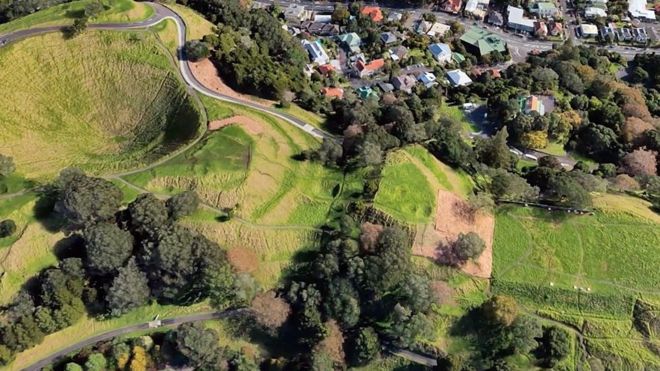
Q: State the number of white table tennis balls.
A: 0